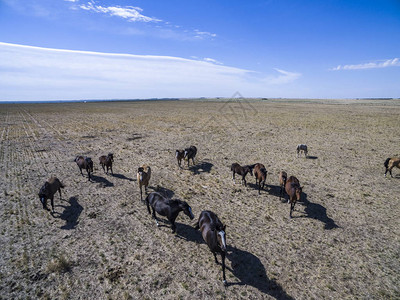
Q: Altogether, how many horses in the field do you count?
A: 14